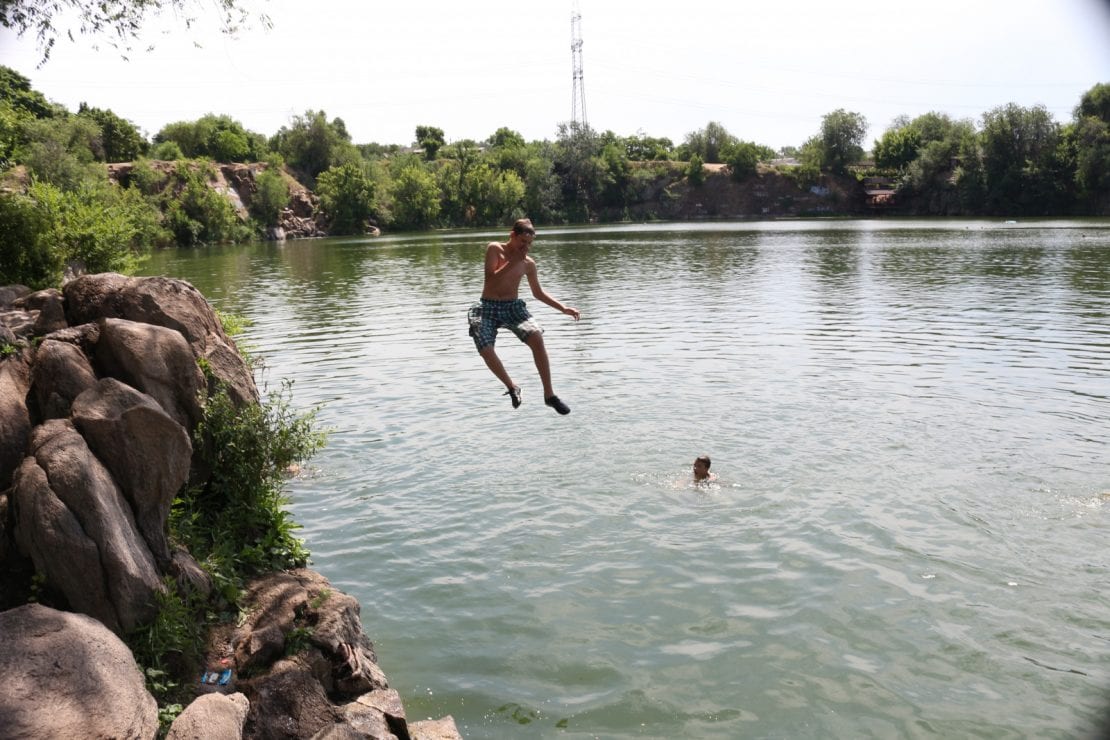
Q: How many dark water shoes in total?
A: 2